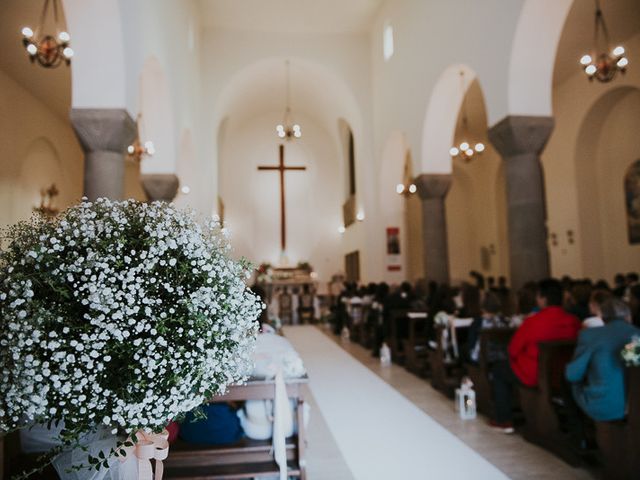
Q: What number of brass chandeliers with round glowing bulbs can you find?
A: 6